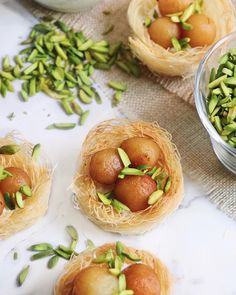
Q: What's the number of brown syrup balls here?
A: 10